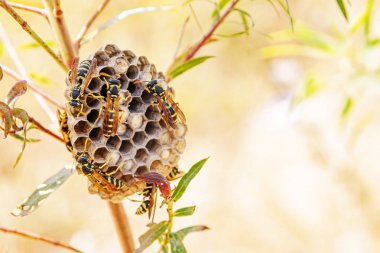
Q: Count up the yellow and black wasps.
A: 7